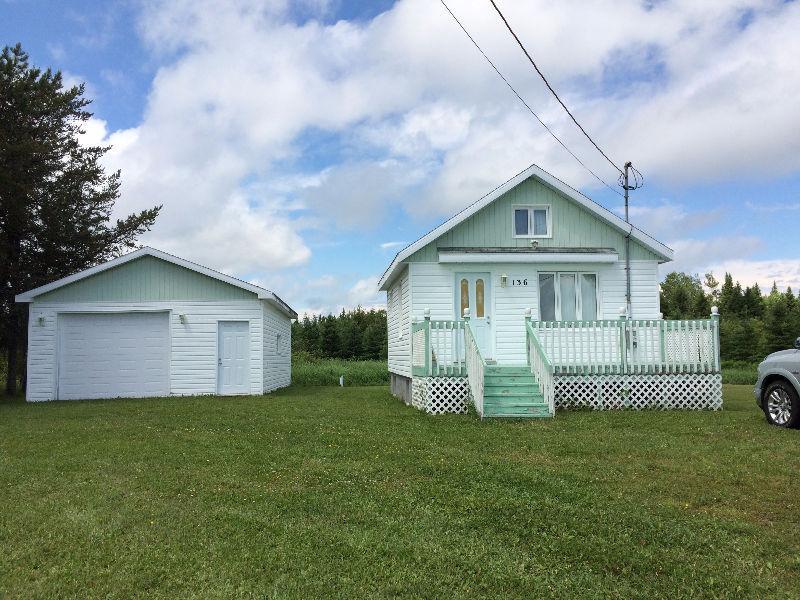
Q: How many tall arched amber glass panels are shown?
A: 2